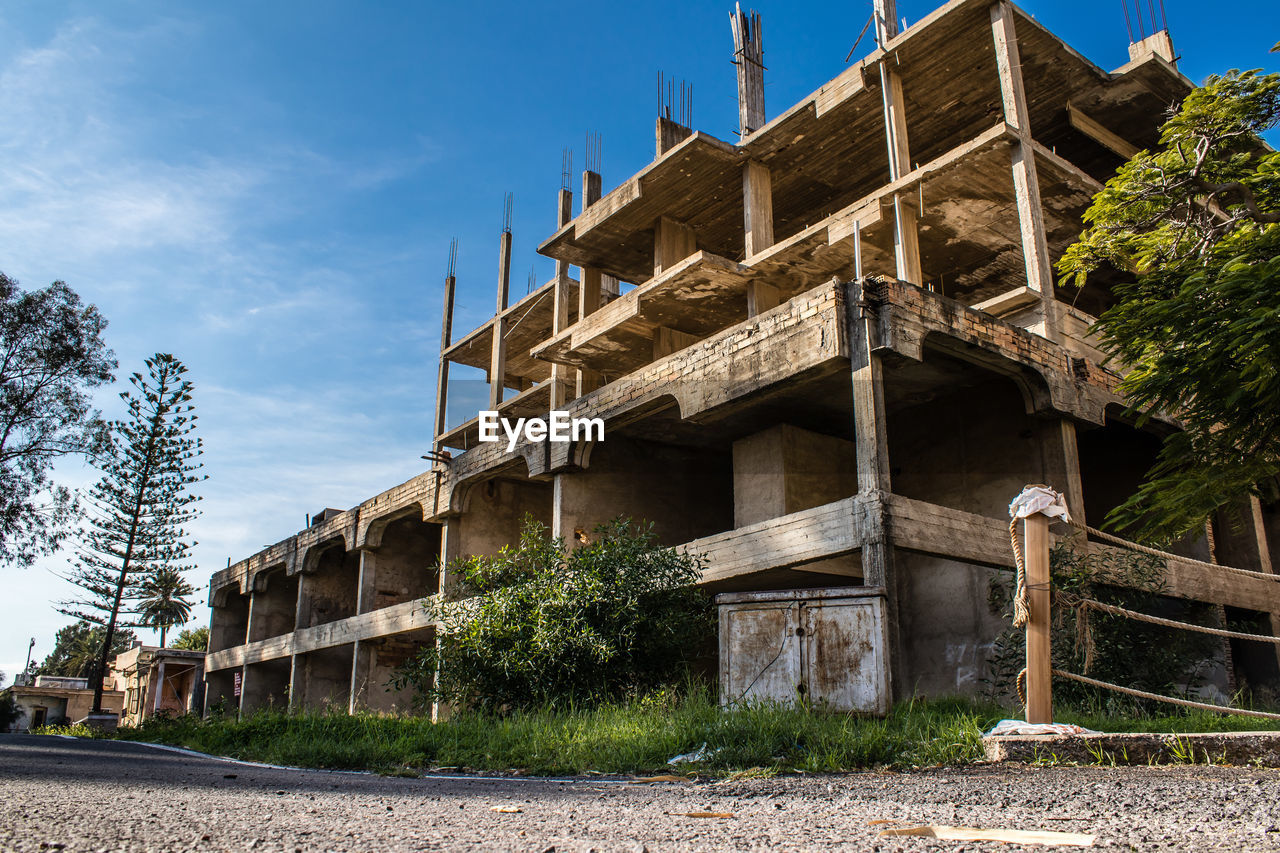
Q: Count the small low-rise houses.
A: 2